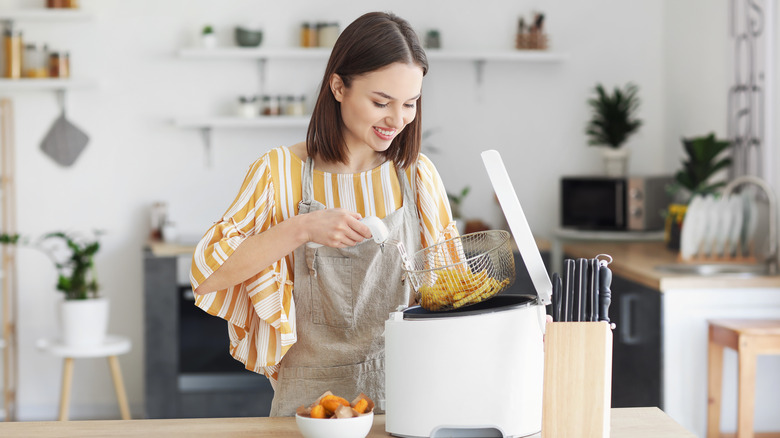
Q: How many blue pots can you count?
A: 0